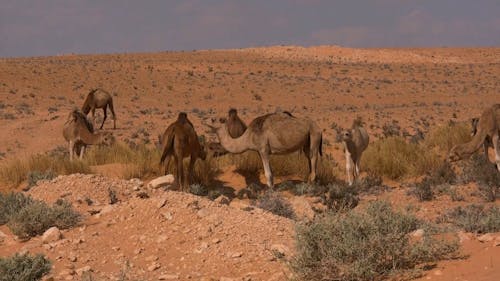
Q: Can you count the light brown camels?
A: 4